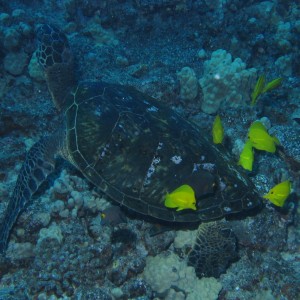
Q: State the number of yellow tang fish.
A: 7